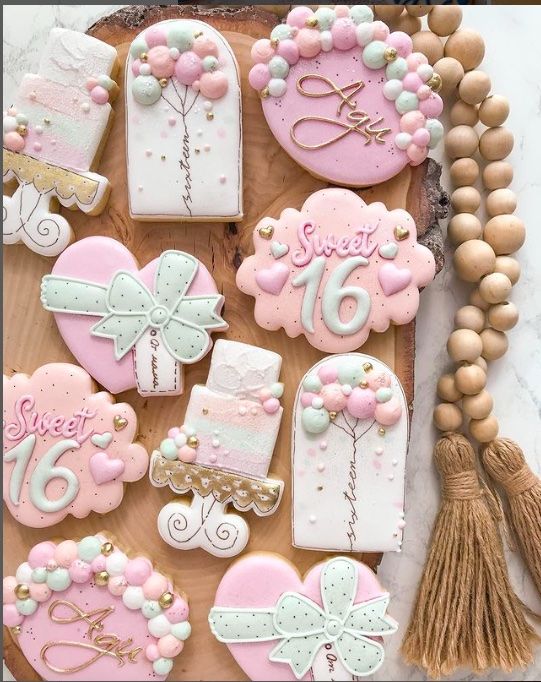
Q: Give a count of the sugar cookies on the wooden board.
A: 10